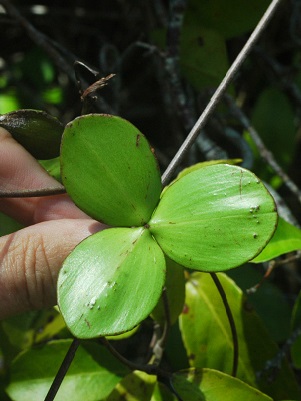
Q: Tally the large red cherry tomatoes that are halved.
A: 0